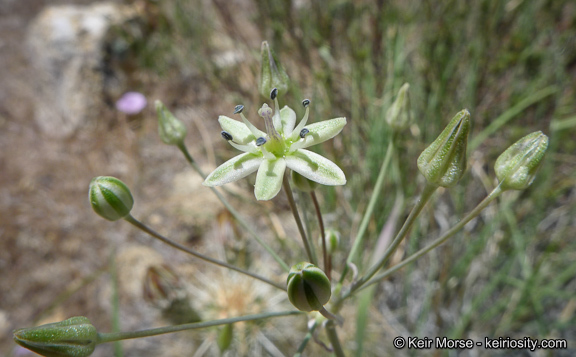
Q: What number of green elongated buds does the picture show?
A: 6